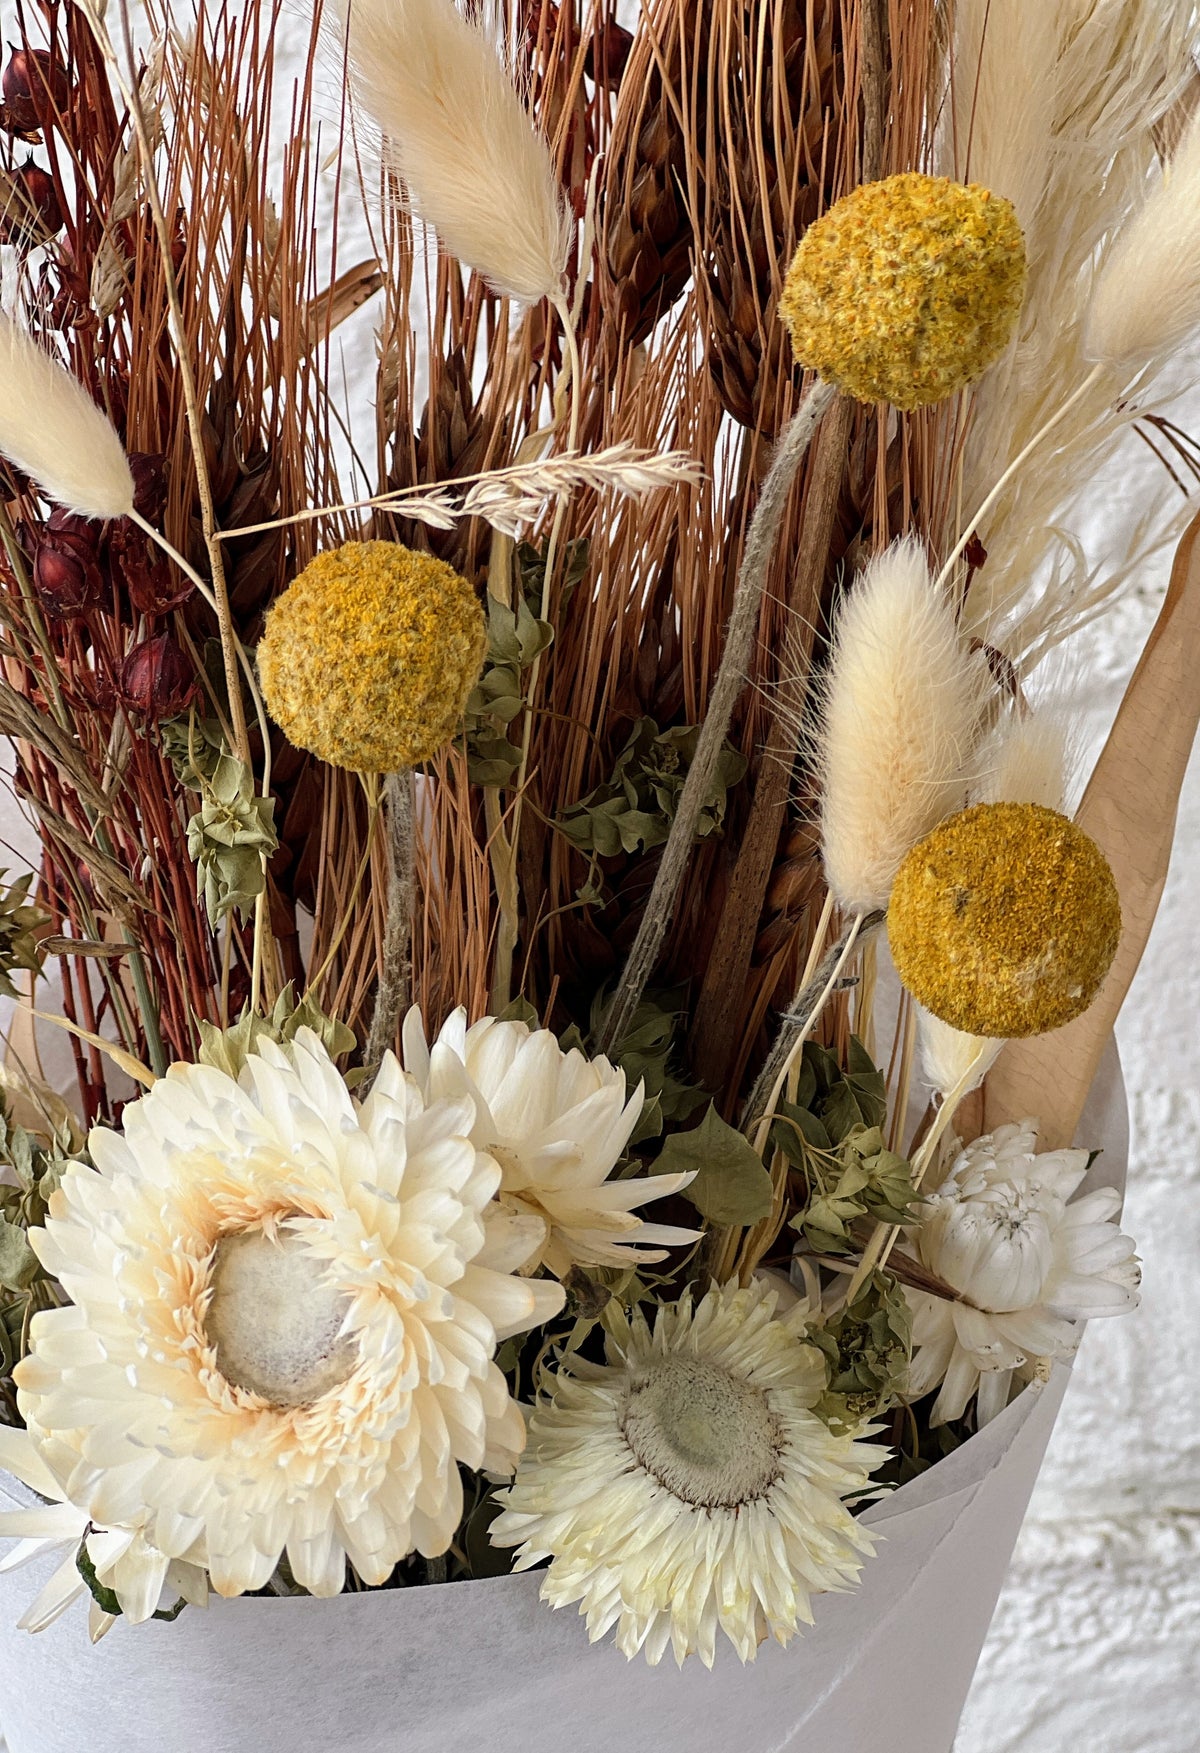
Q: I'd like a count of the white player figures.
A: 0